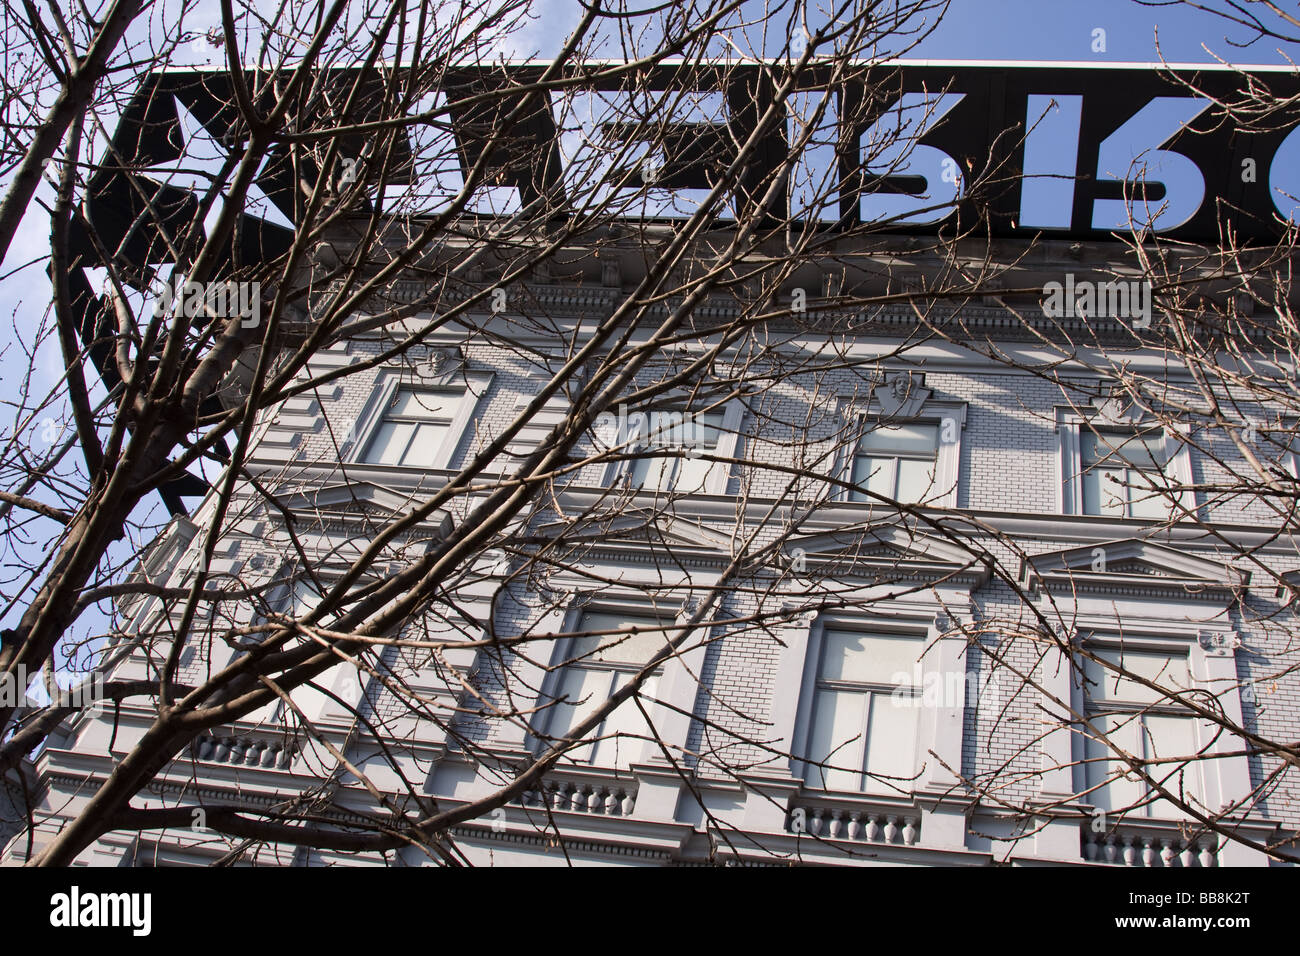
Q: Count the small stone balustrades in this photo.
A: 4